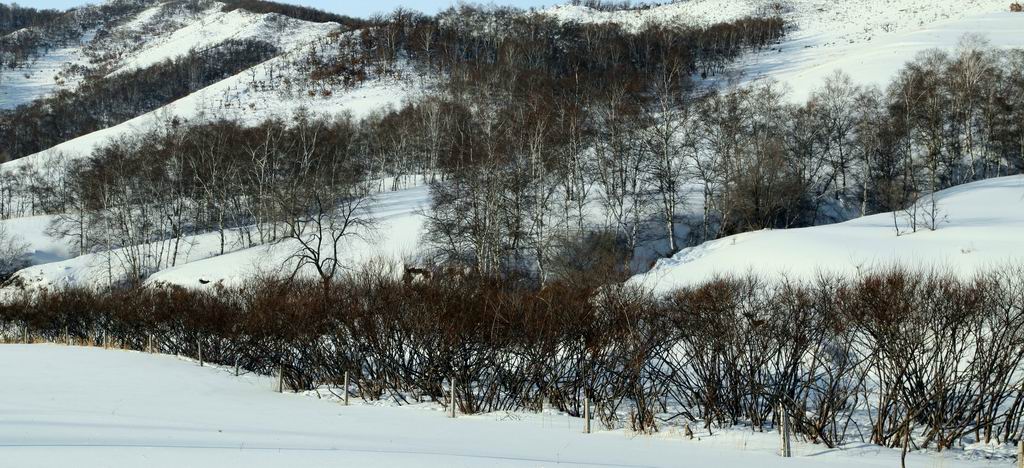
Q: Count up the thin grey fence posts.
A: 12